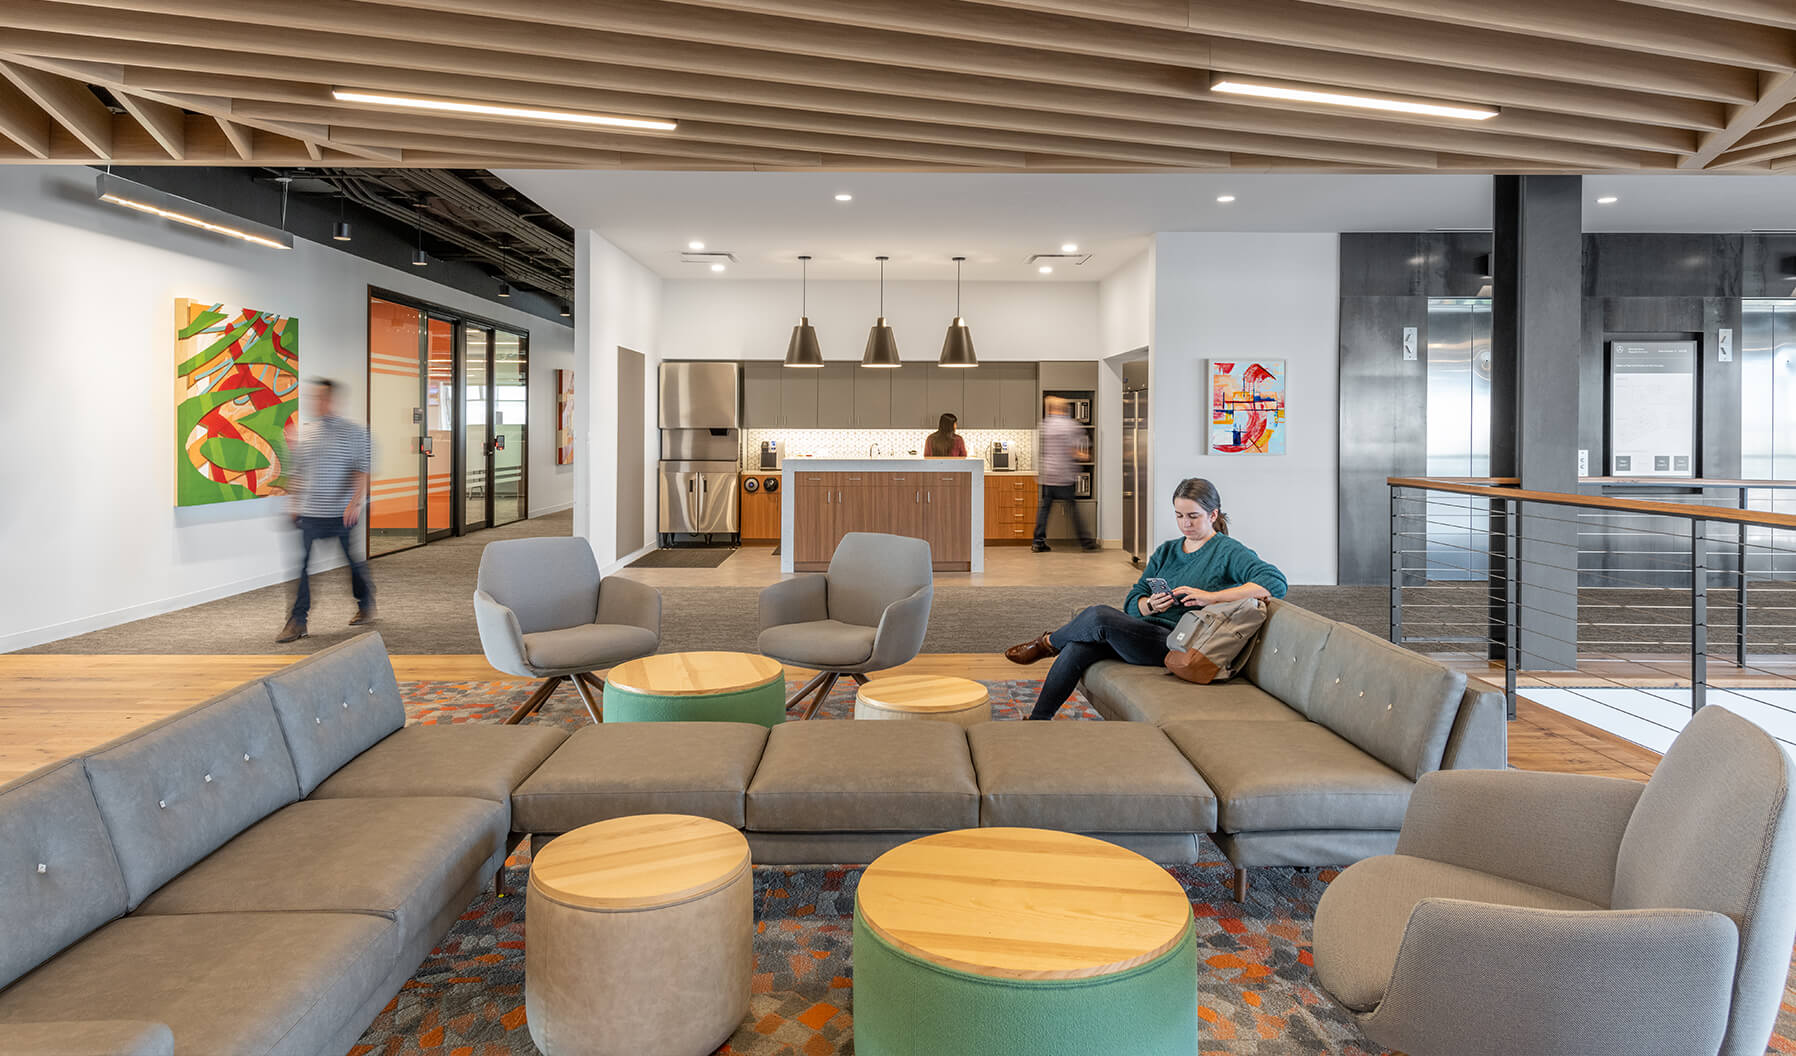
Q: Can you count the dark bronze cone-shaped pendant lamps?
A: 3